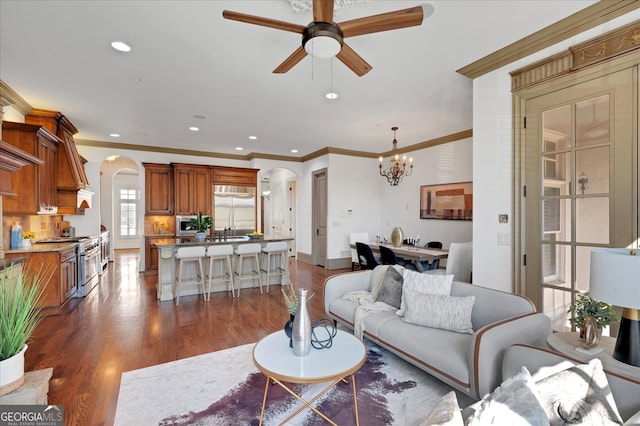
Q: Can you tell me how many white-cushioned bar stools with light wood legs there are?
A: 4